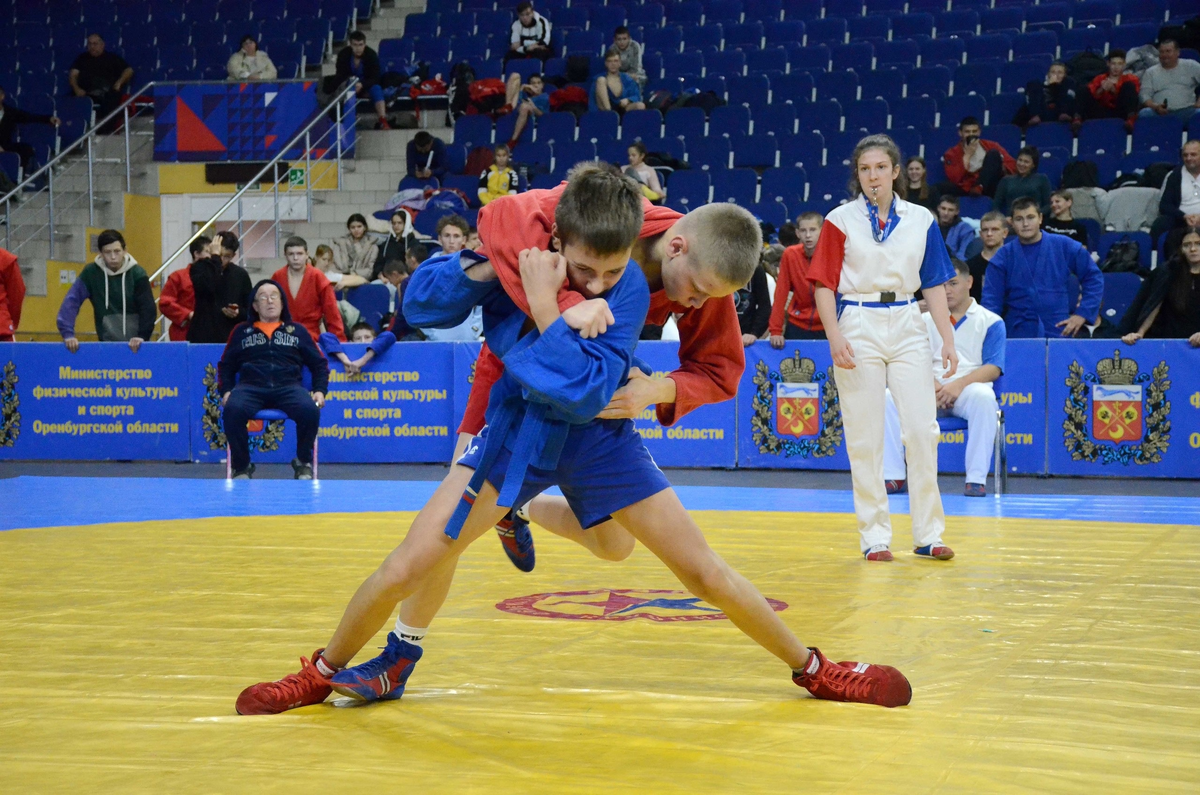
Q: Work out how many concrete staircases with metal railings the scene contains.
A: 2